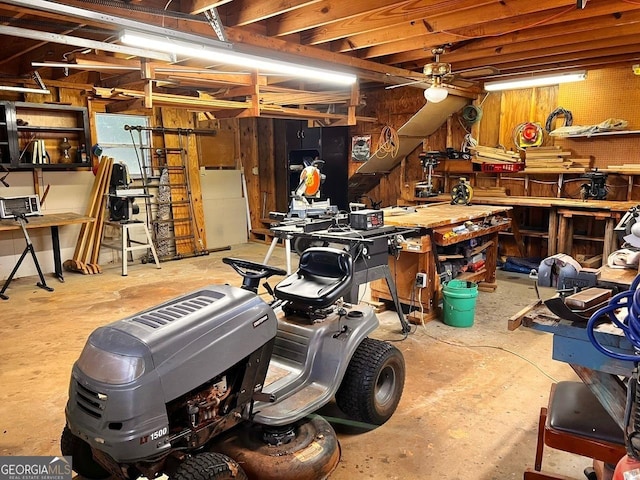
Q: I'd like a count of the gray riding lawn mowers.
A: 1